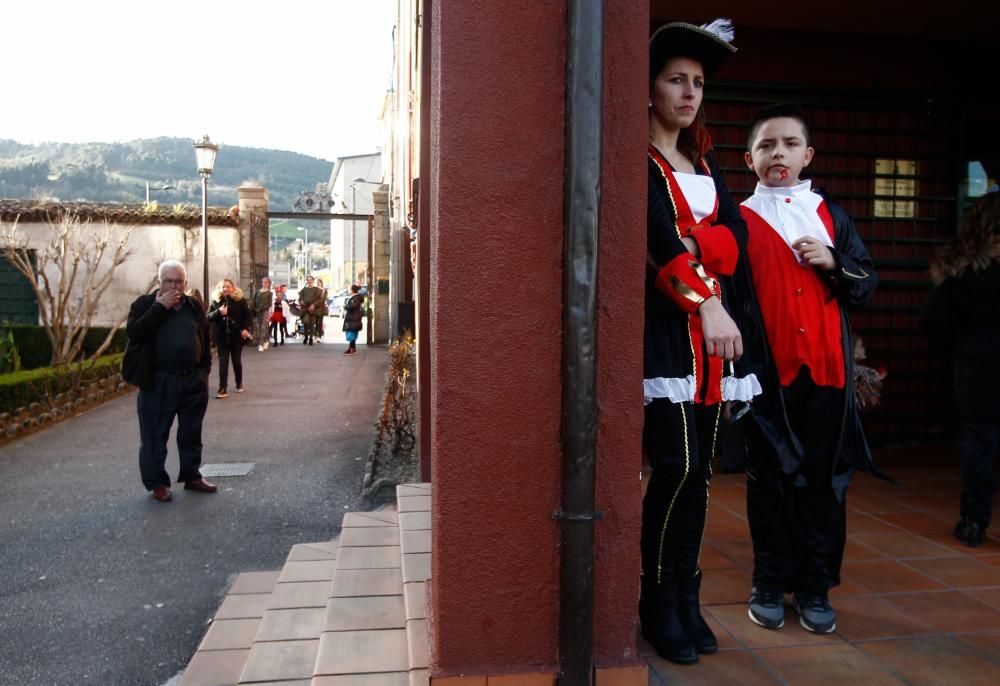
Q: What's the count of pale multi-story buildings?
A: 1